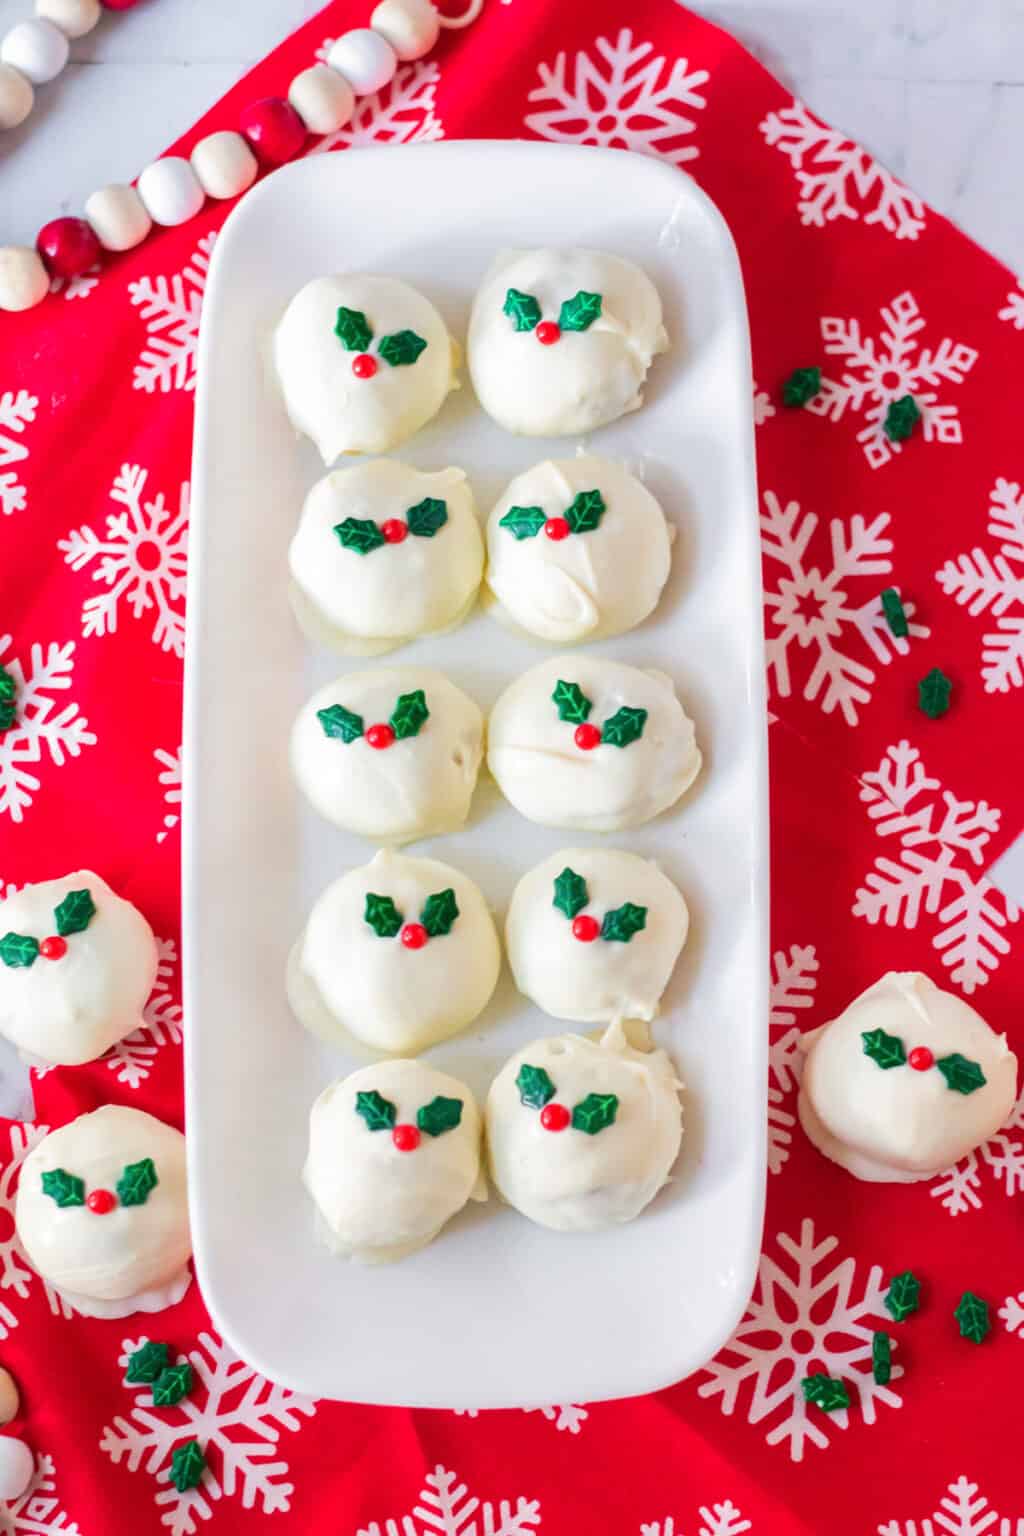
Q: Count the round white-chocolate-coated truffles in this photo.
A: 13